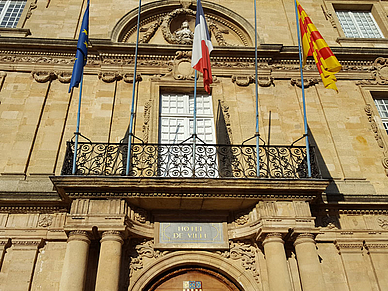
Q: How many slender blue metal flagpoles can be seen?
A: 5